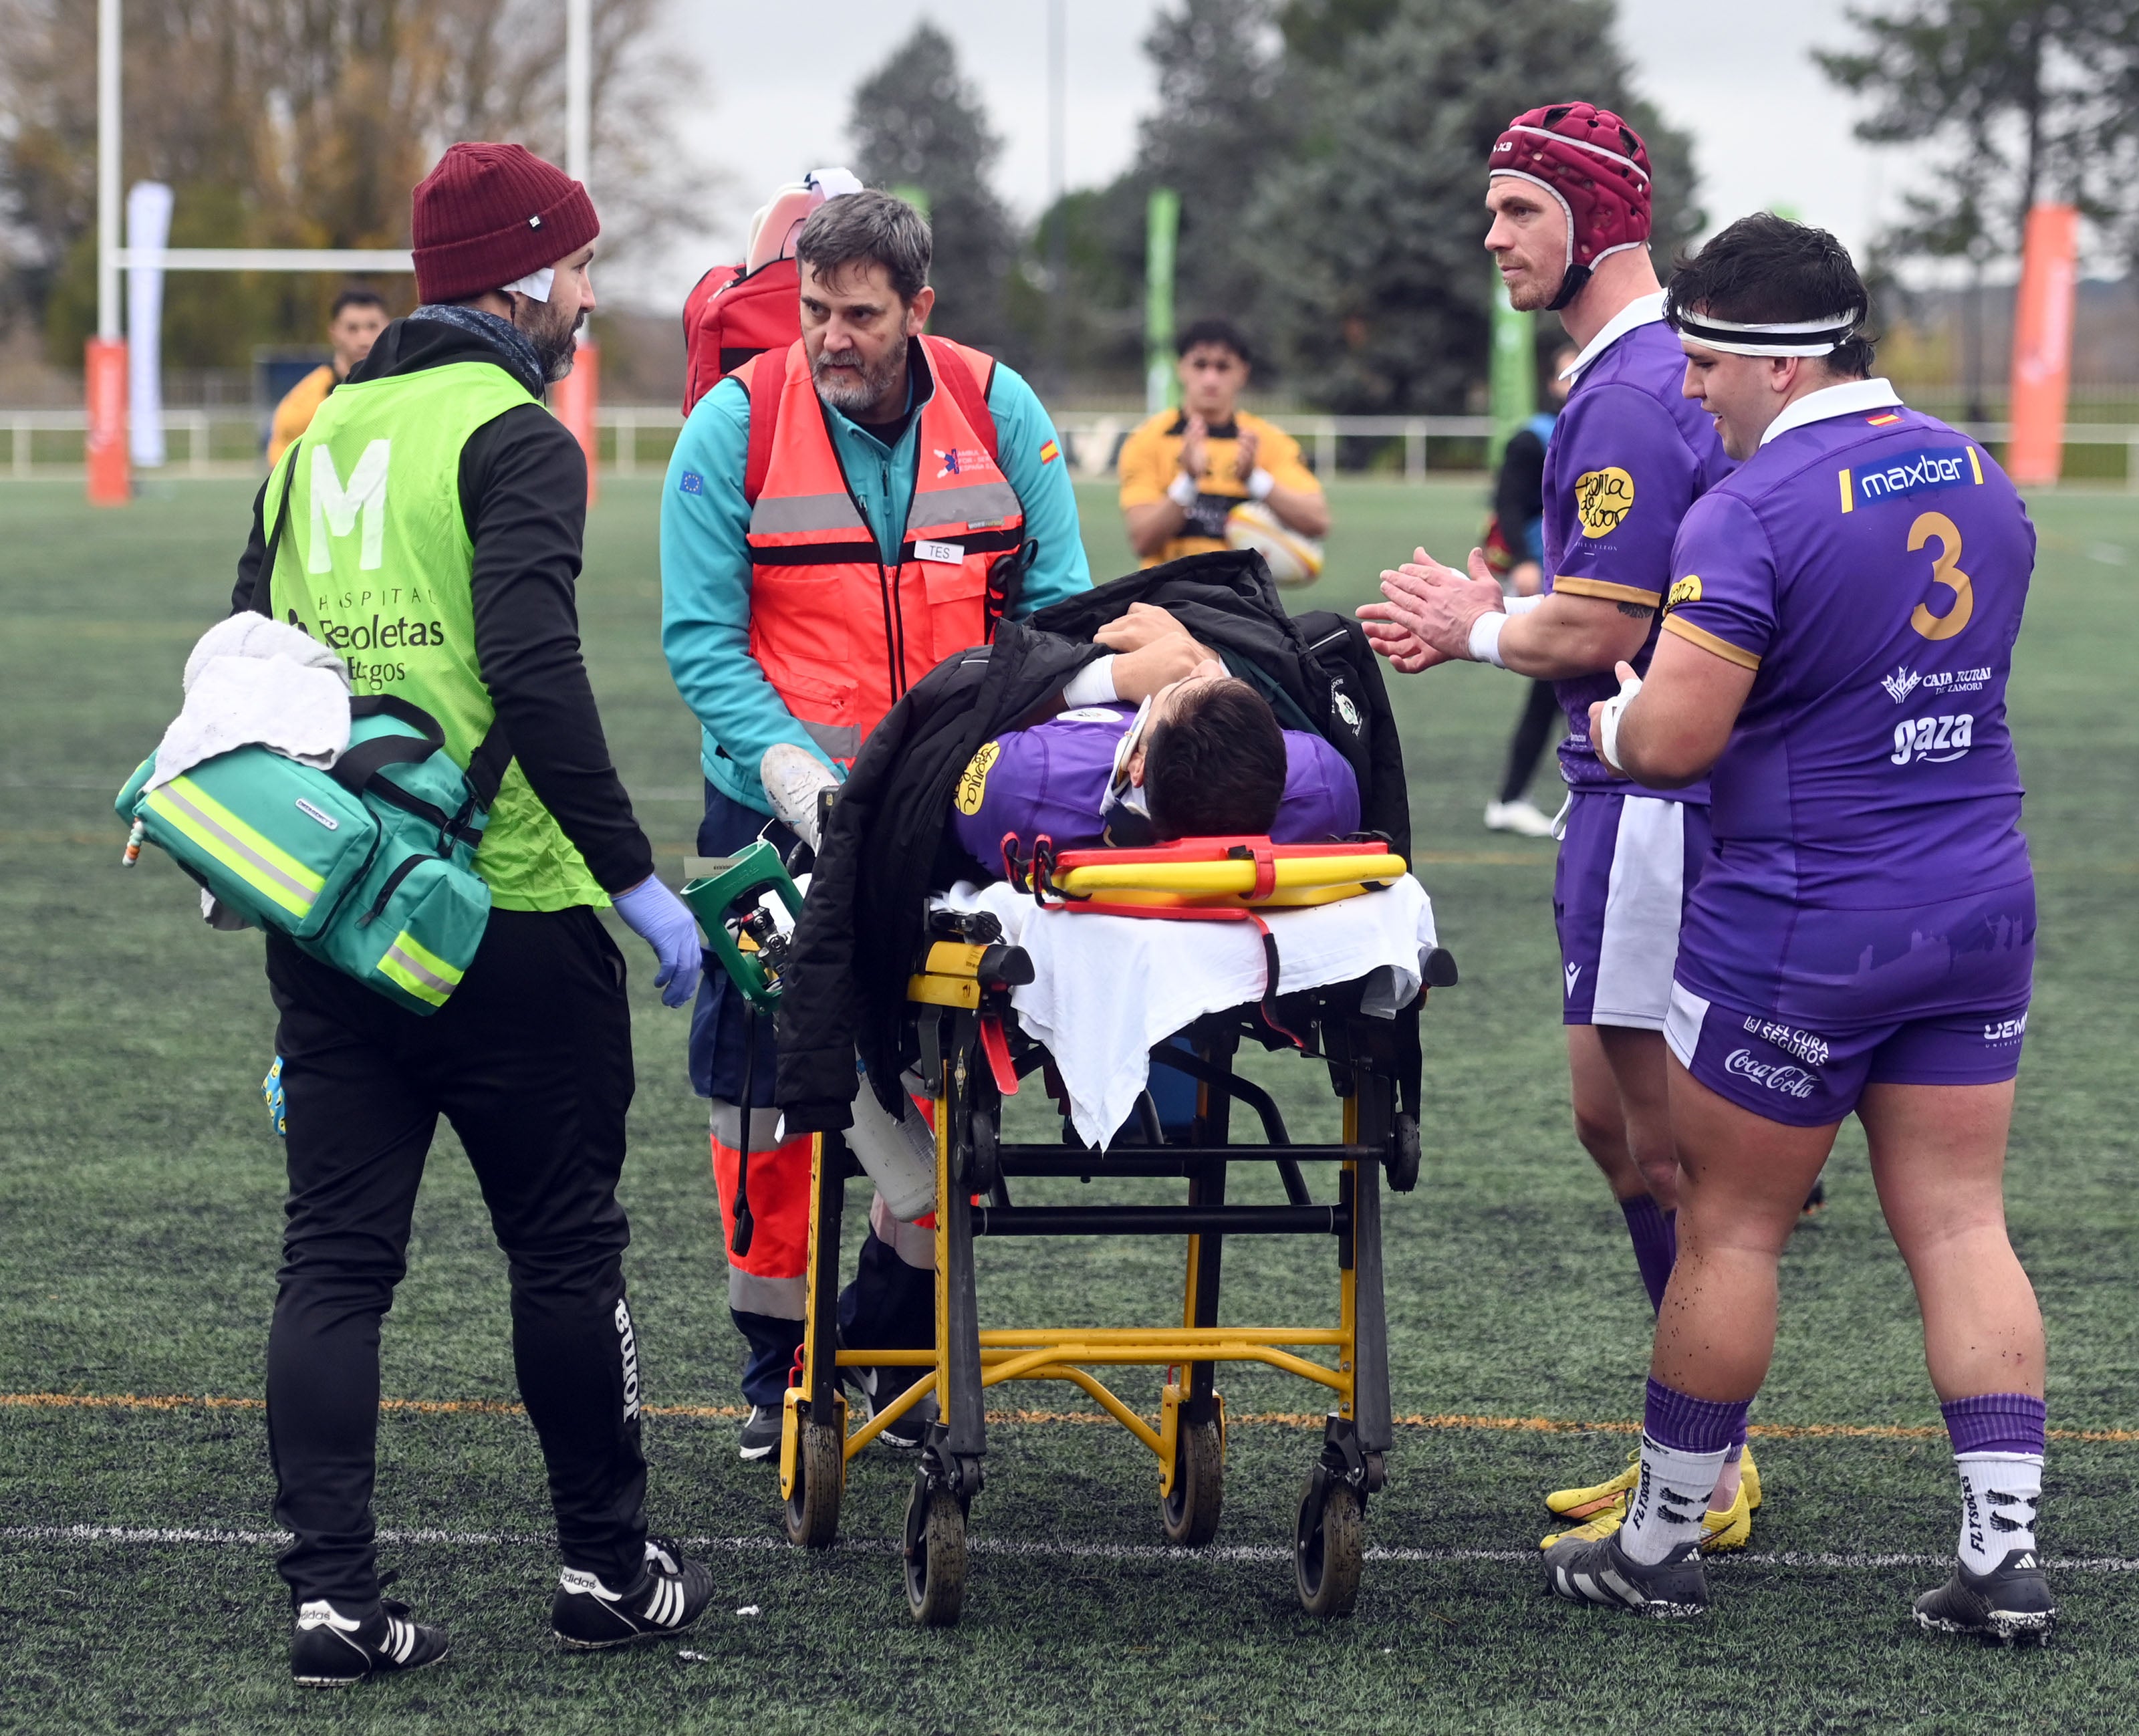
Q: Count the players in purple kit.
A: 3